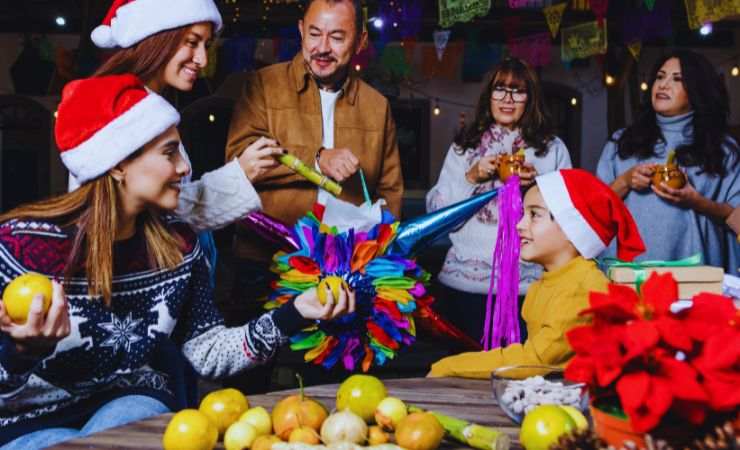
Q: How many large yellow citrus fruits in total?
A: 6